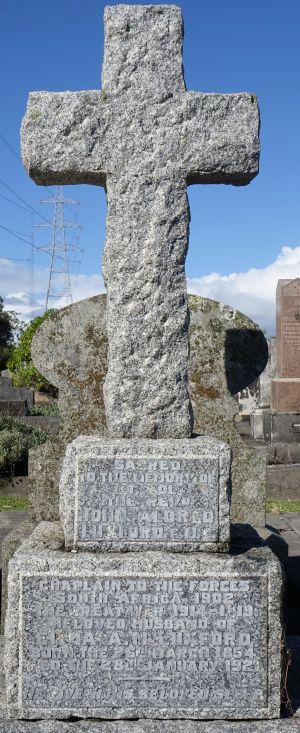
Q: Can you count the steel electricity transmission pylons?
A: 1